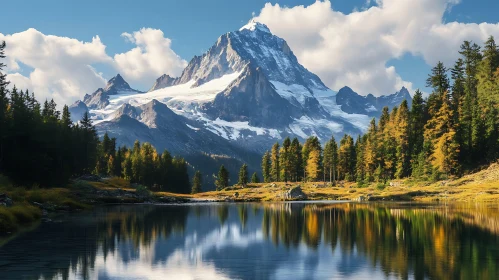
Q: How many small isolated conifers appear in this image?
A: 4